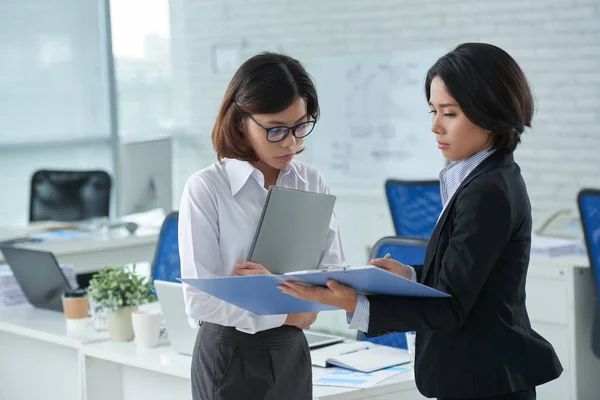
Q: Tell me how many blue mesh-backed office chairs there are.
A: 4